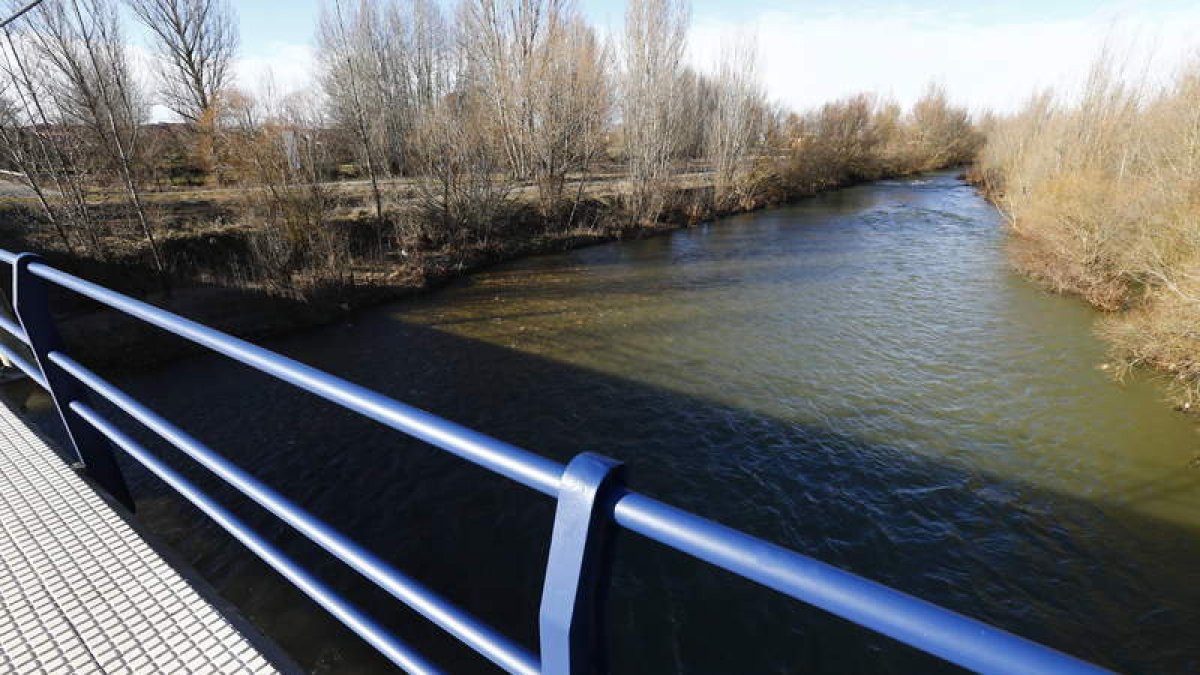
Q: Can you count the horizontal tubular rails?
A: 3